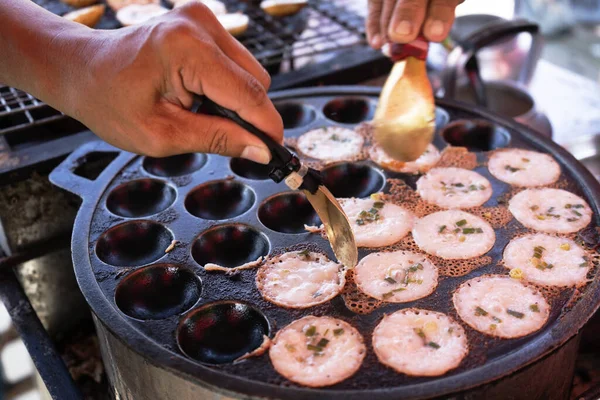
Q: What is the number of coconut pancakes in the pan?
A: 13